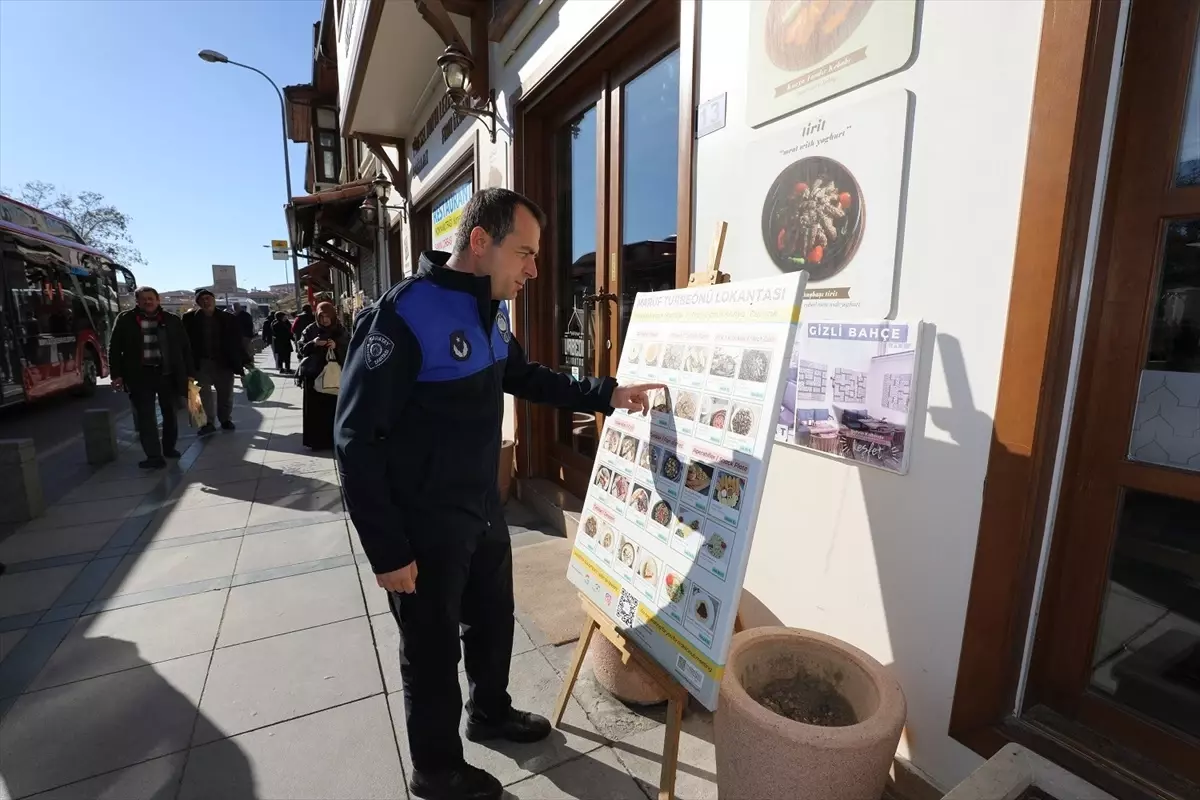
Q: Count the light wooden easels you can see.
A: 1